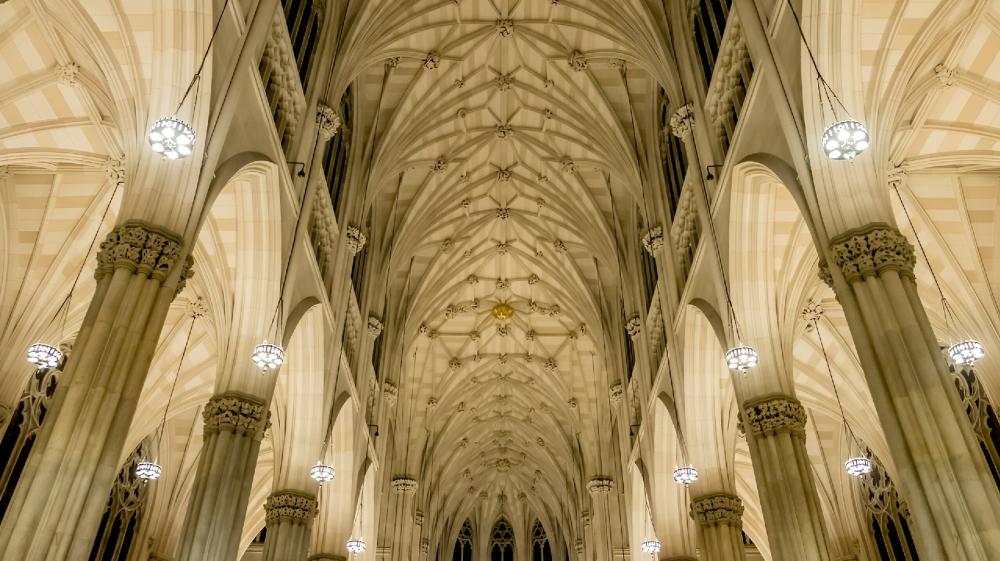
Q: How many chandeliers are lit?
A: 12